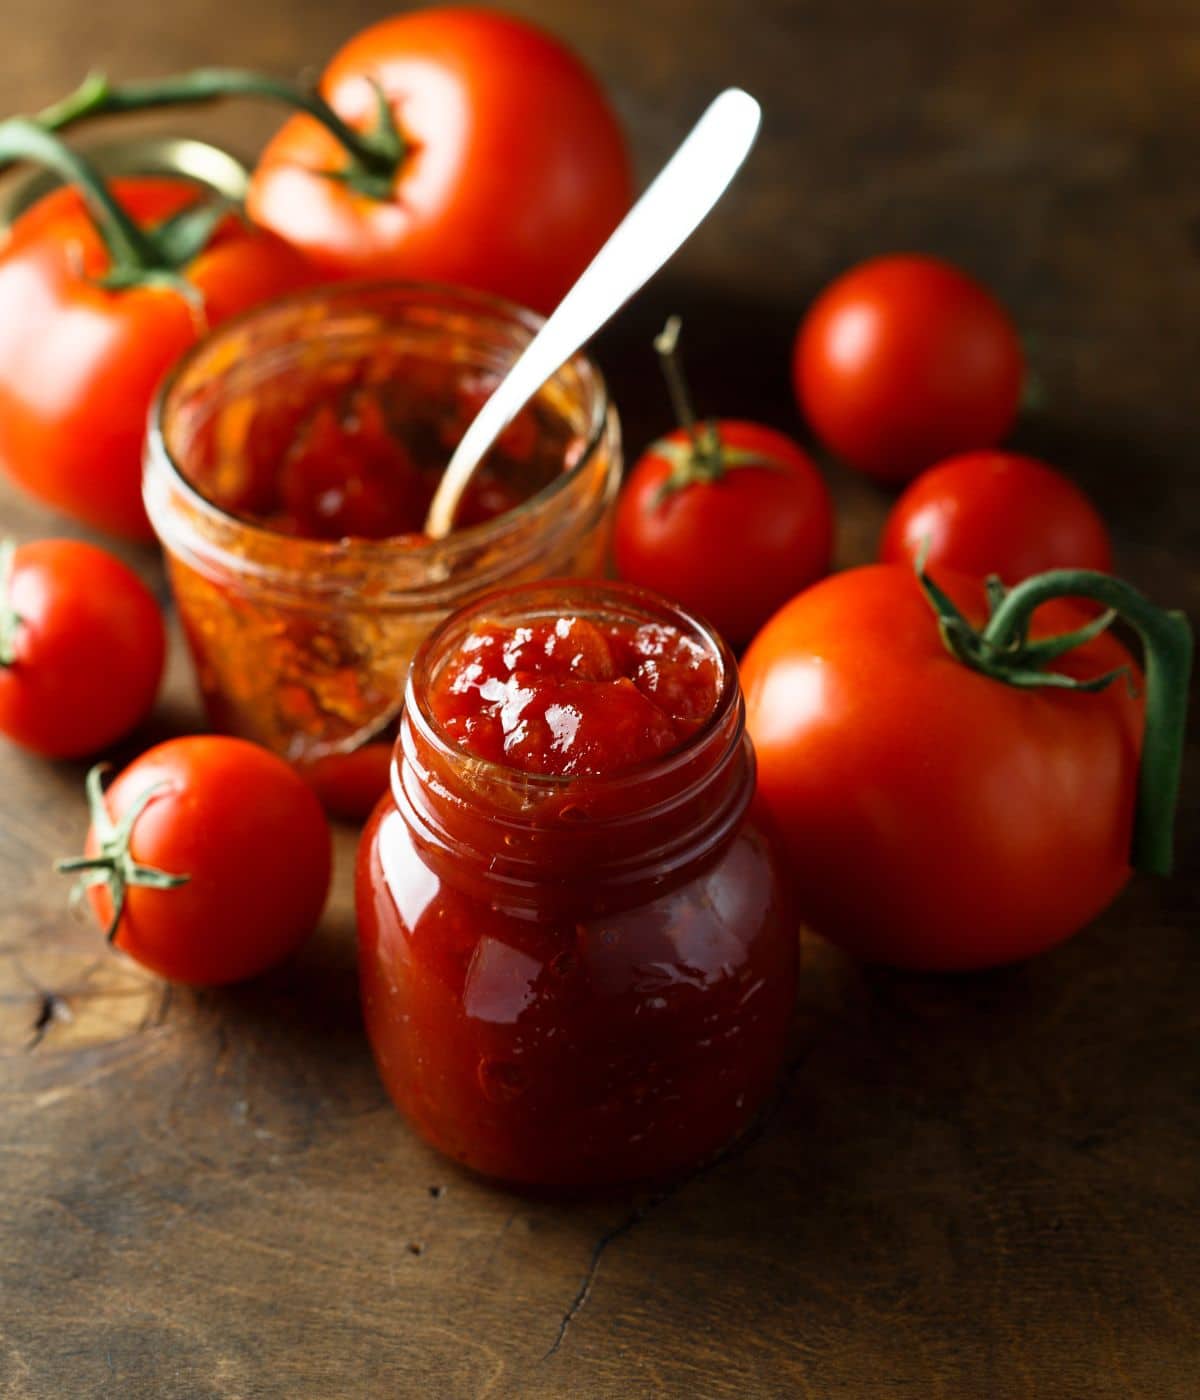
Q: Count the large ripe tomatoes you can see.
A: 3